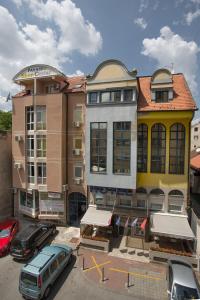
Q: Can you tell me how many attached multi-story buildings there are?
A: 3